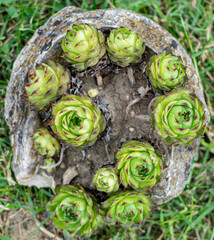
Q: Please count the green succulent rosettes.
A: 11